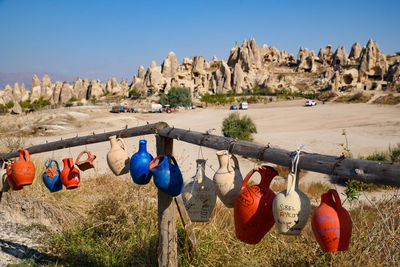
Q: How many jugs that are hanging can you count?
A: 13